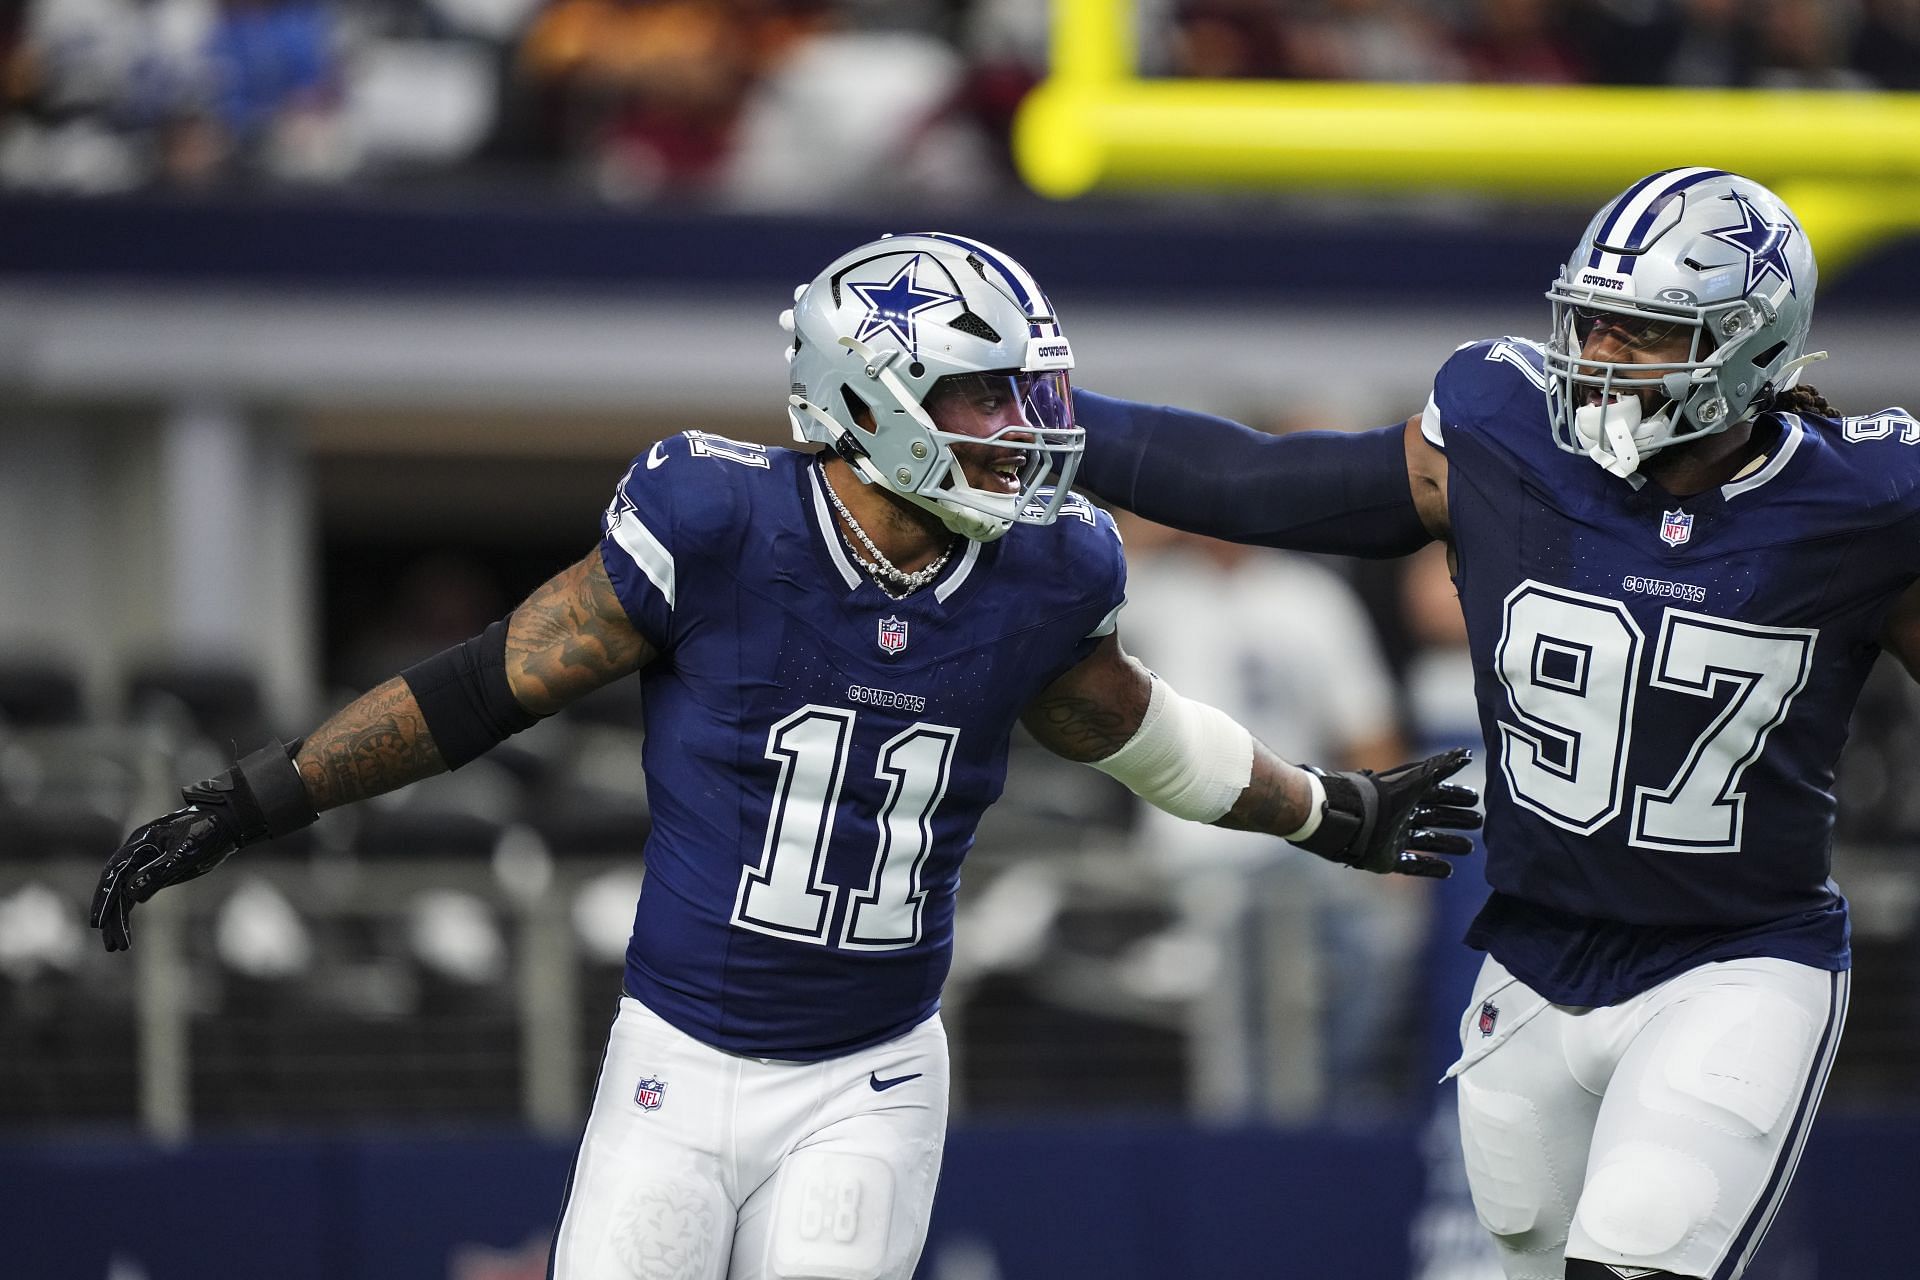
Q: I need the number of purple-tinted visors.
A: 1